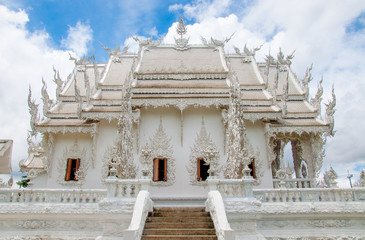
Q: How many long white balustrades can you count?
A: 2